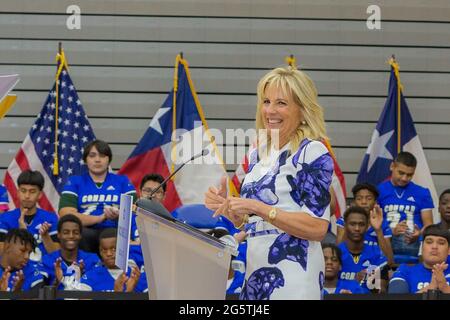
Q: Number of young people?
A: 12